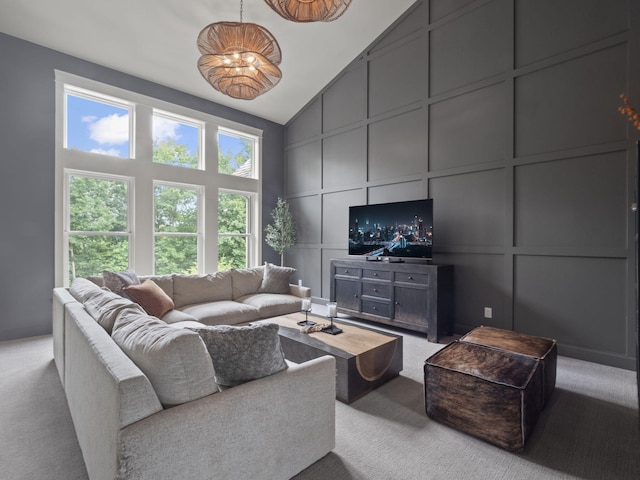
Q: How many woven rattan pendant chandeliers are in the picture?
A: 2